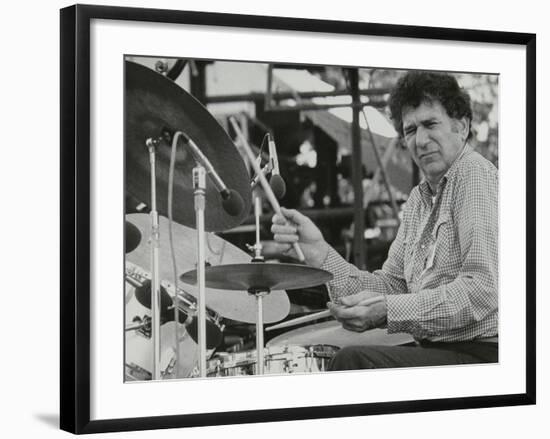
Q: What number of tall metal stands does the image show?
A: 3